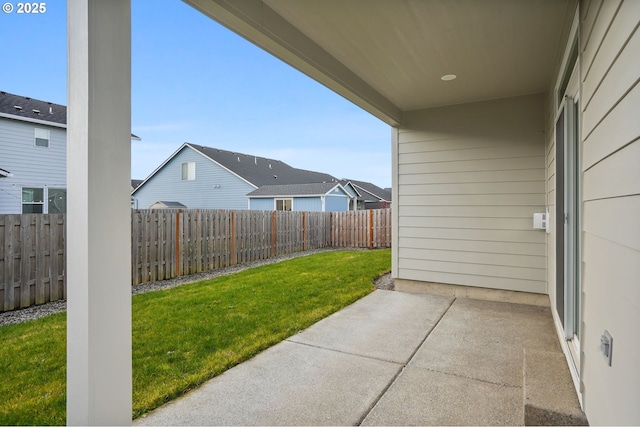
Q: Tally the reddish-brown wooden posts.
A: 5